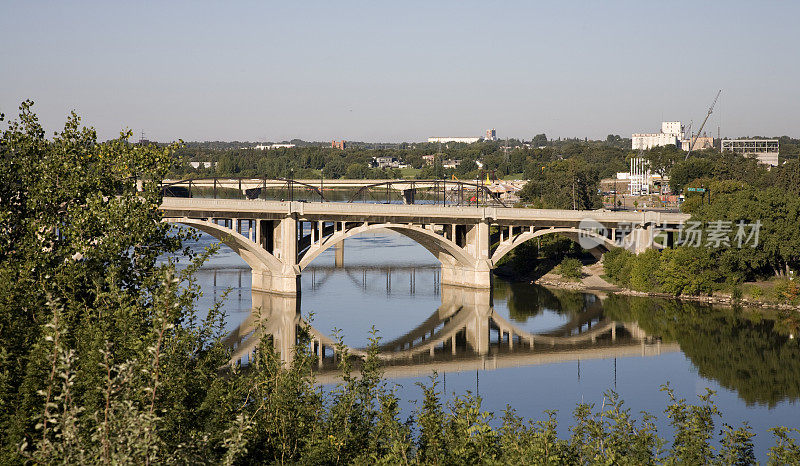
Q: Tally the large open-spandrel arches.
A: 3